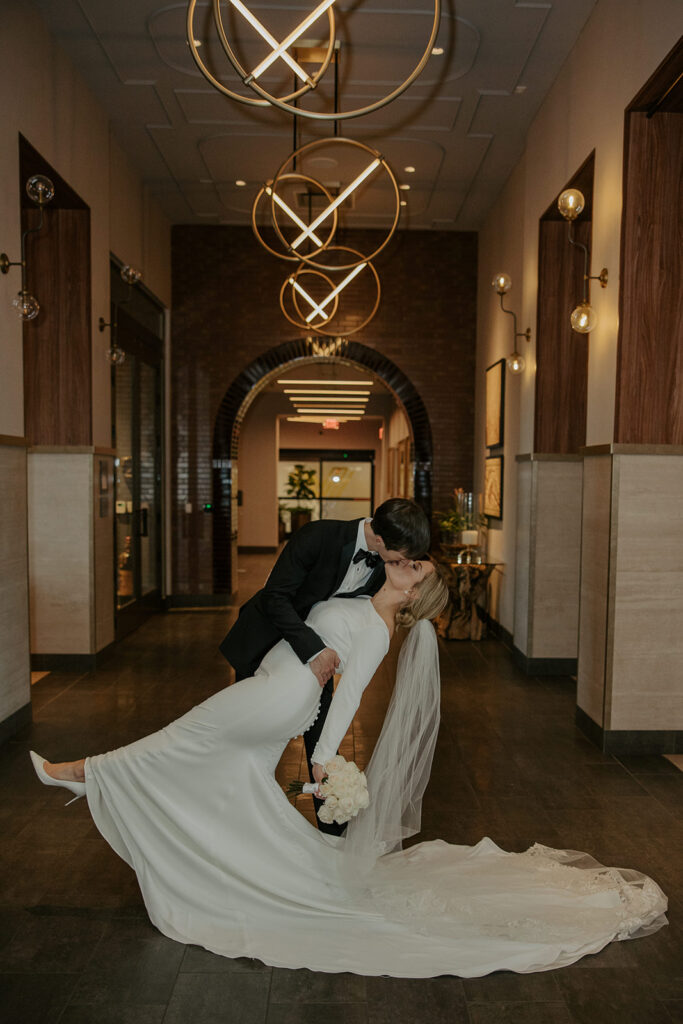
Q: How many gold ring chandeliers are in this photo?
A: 3